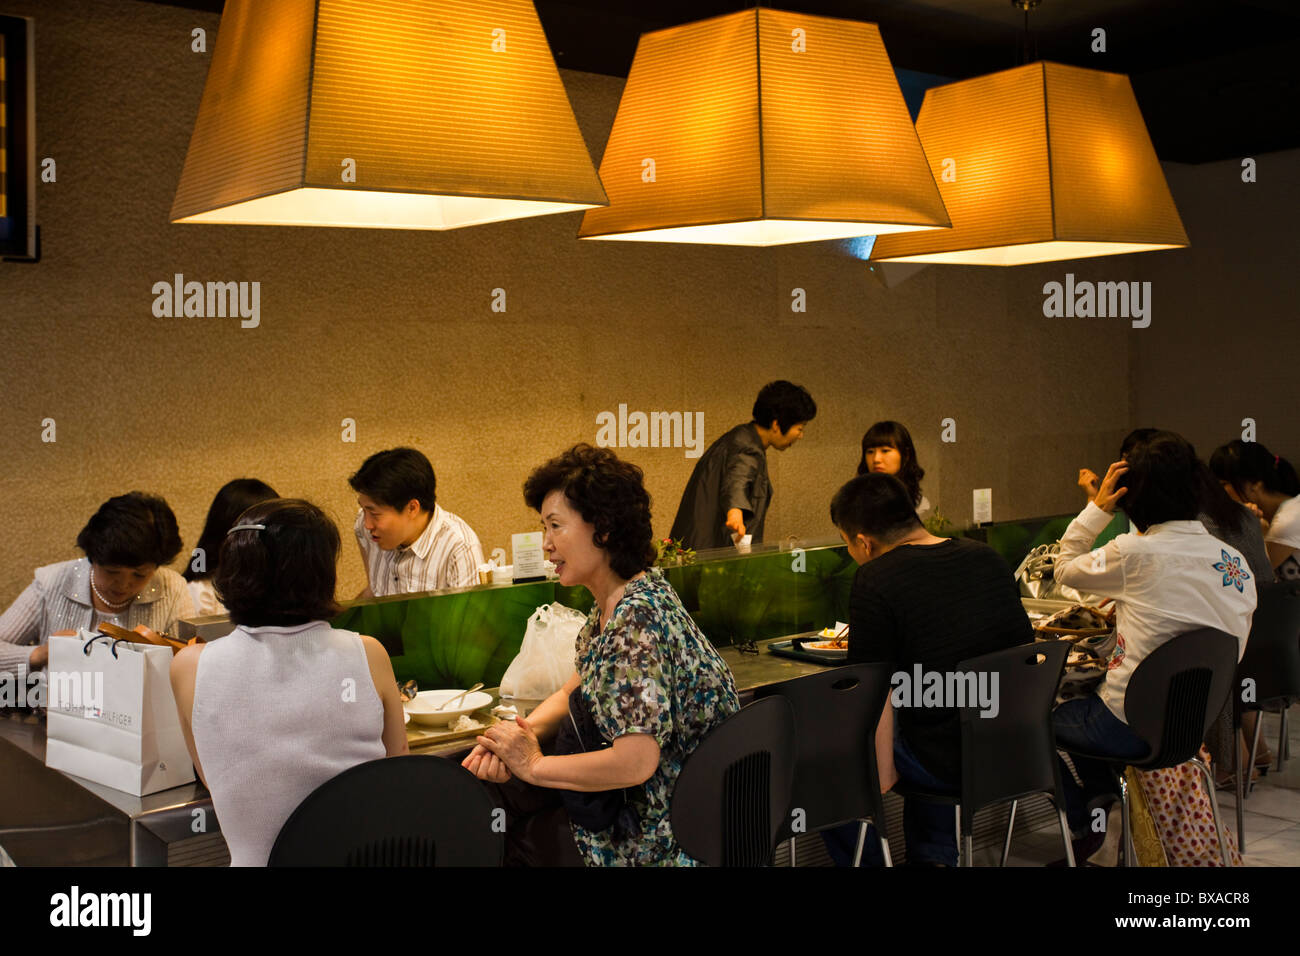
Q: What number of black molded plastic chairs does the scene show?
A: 6